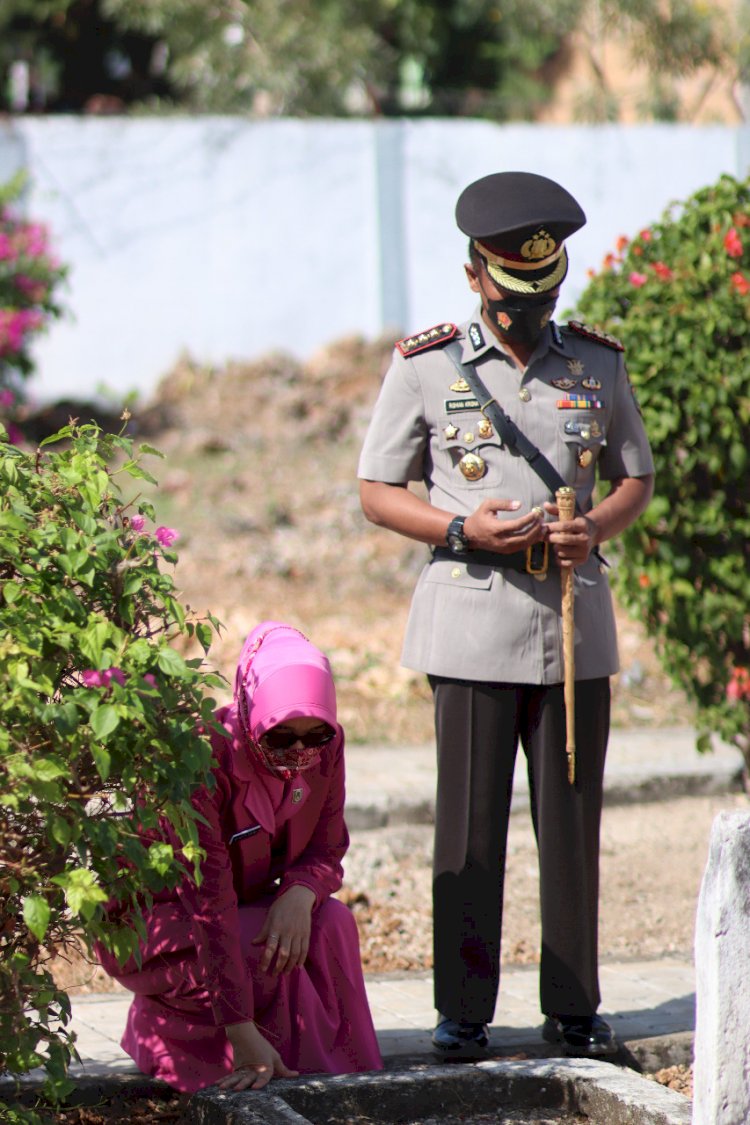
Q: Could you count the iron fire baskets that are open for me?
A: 0